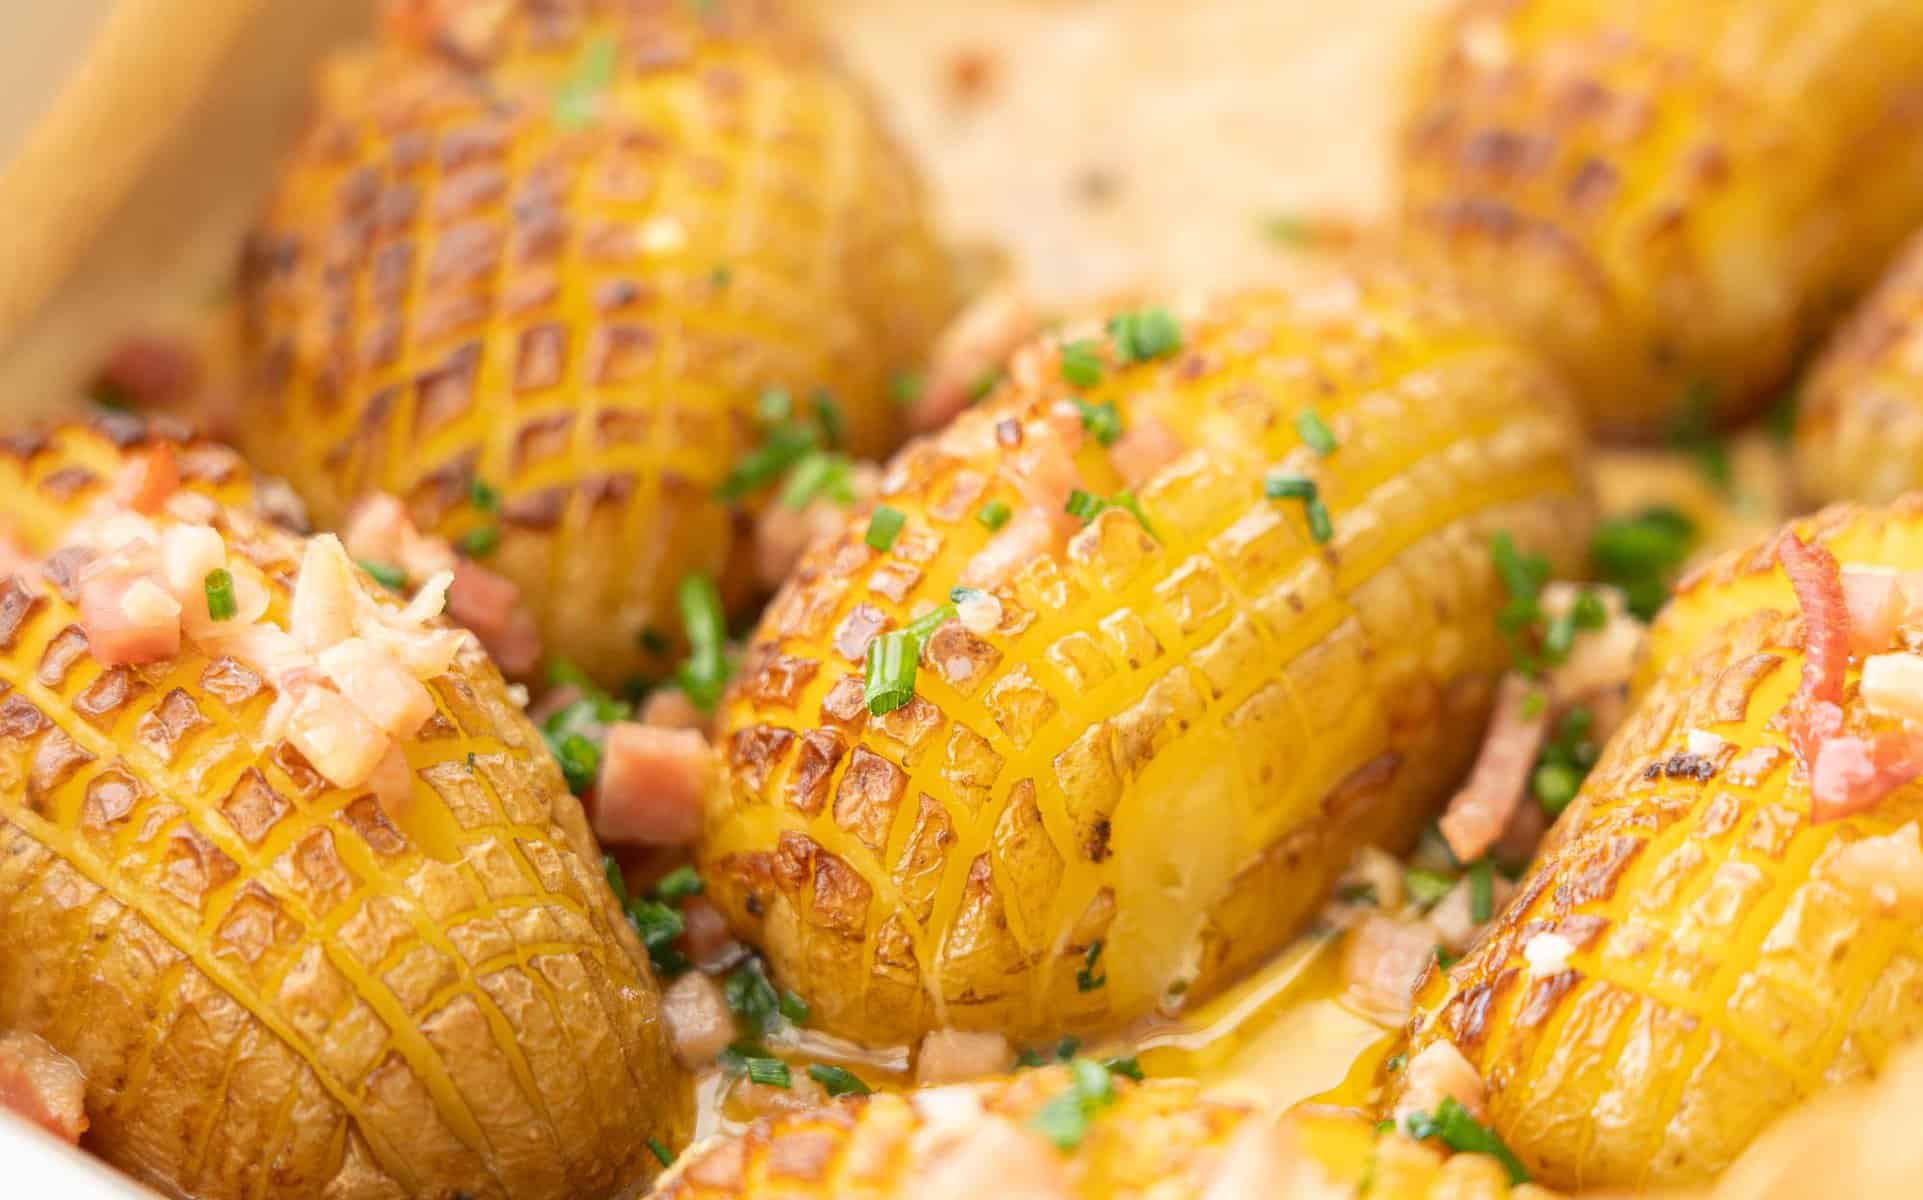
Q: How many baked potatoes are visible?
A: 7